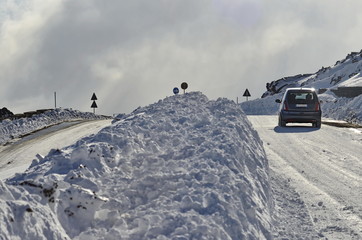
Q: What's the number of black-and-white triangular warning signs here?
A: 3